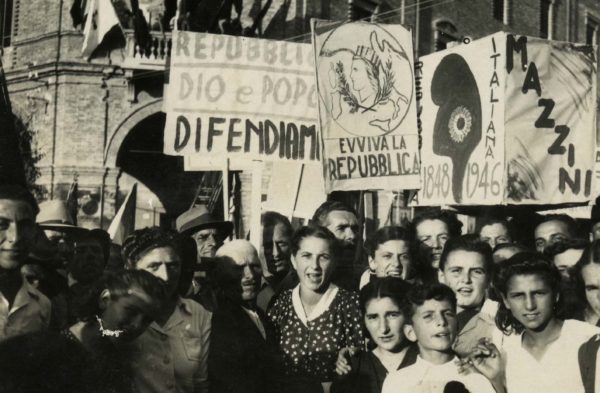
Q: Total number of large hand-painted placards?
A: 4